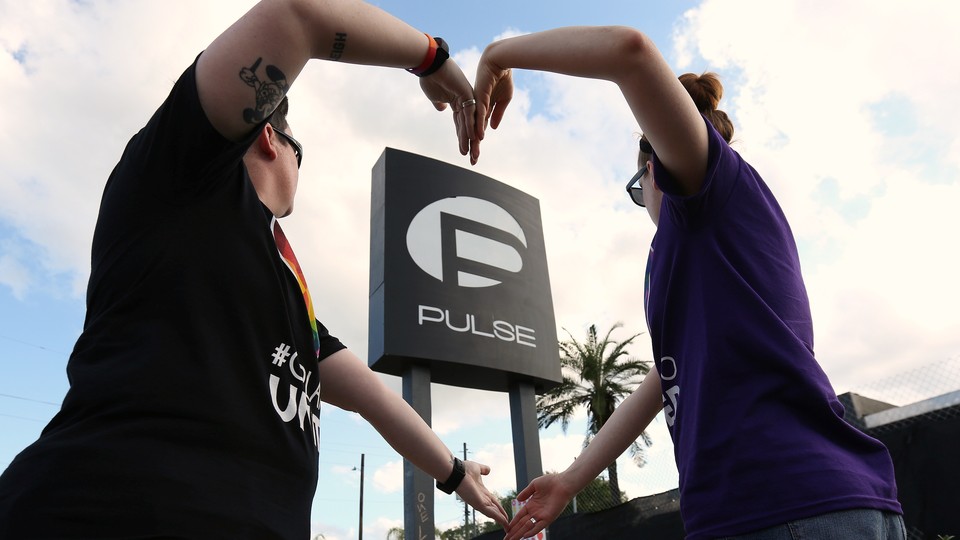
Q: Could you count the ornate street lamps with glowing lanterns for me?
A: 0